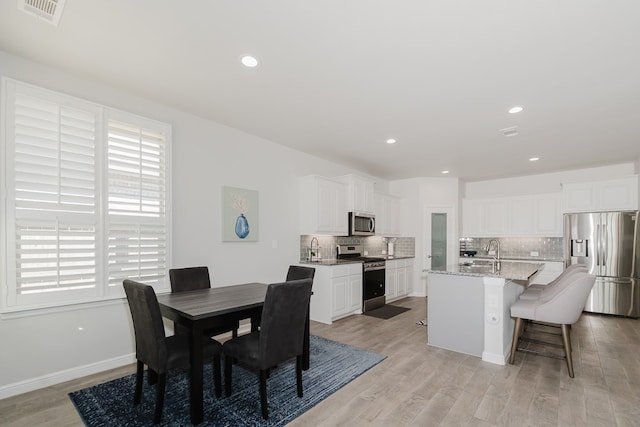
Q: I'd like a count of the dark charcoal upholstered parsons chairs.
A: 4